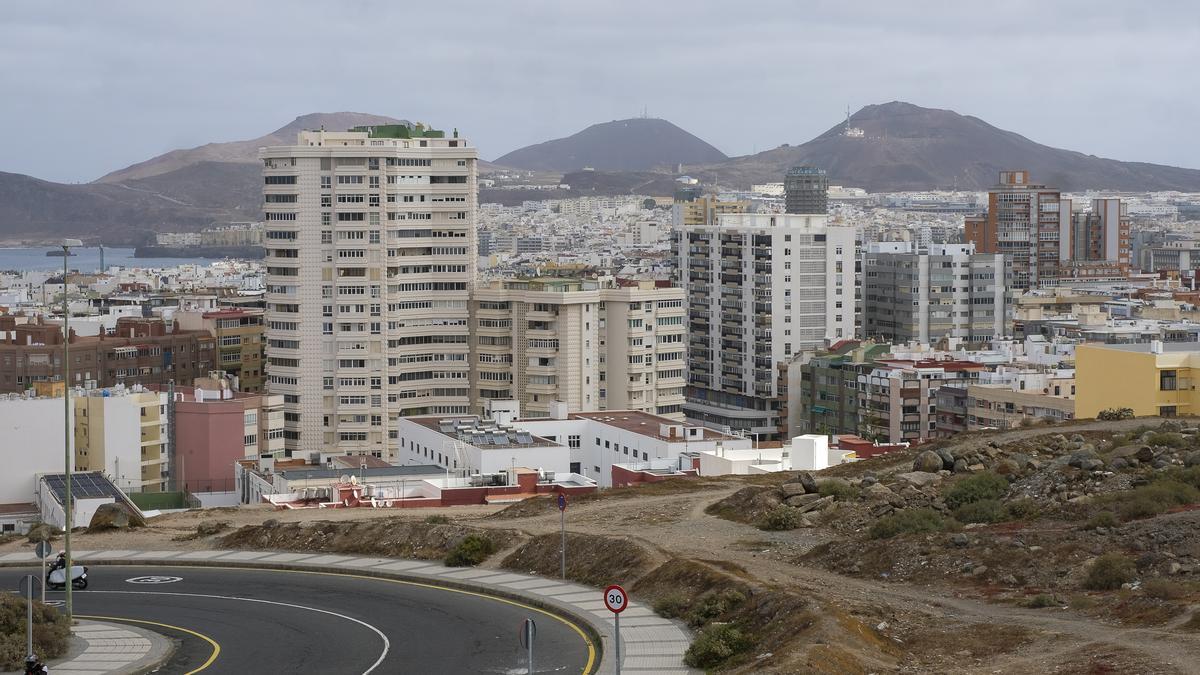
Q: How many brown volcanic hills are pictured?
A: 3